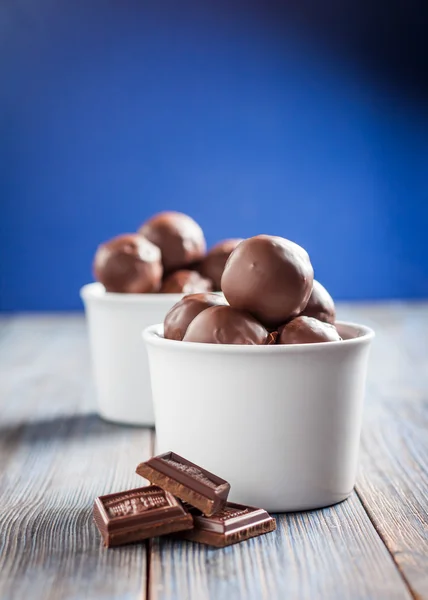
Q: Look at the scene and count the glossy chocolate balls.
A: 9